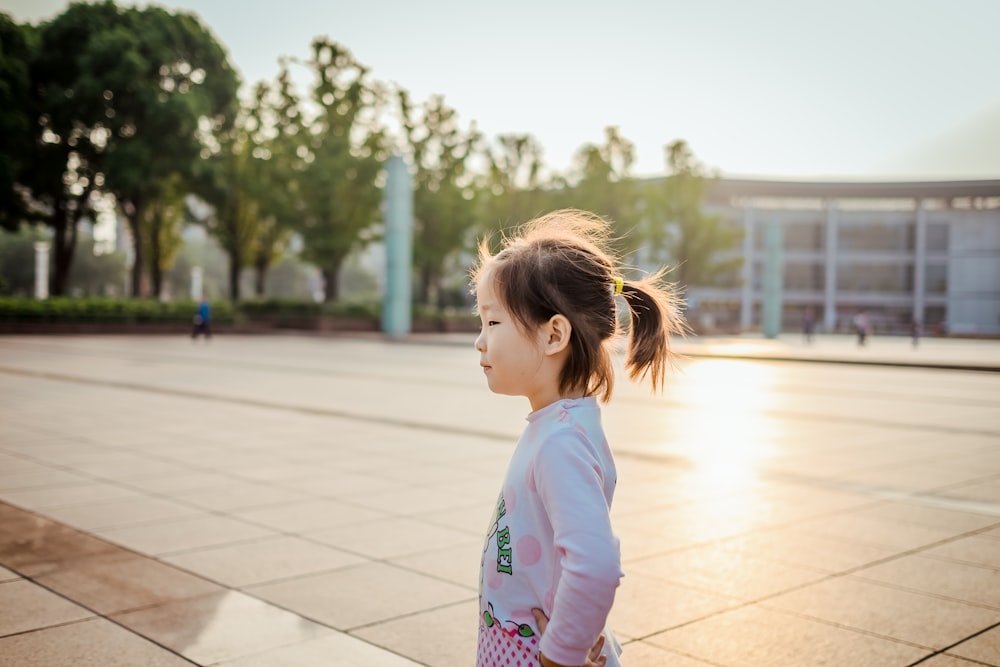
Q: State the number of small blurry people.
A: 4